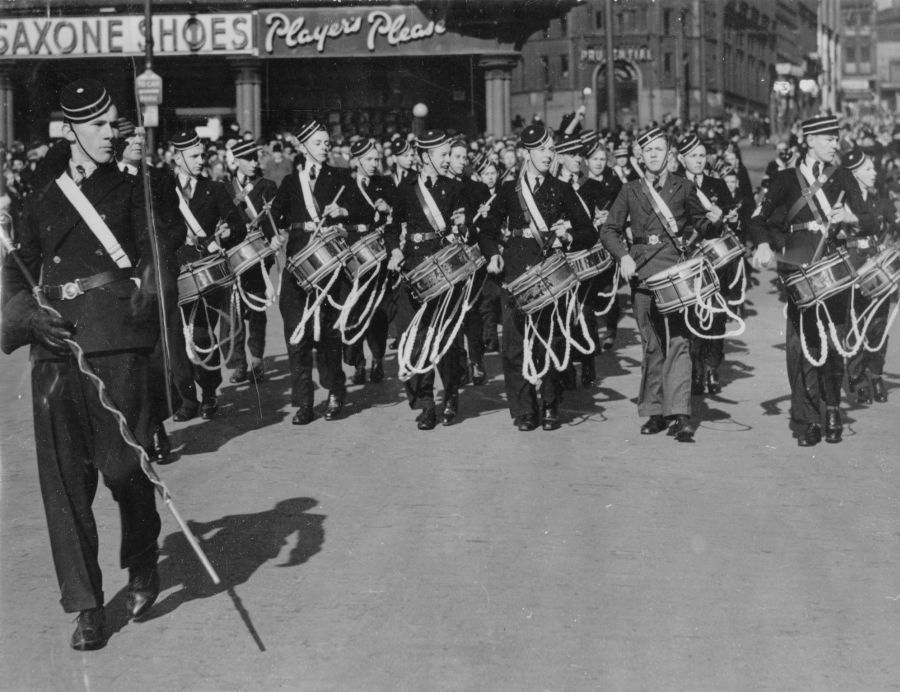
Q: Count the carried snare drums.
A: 11